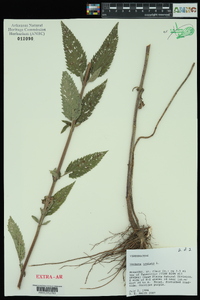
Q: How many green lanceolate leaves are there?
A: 7